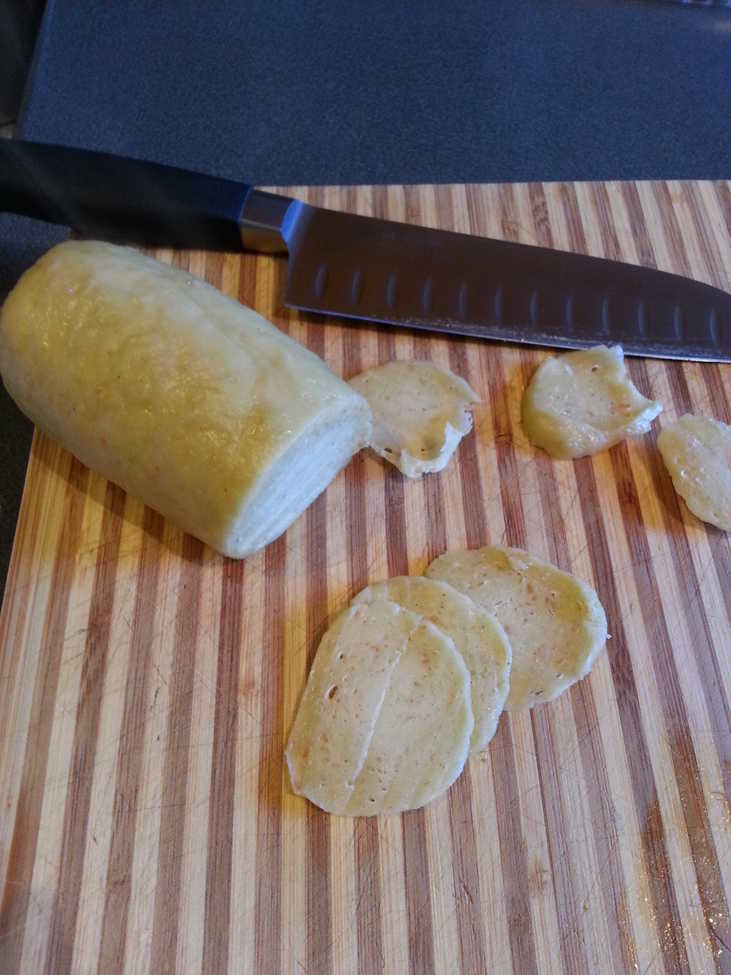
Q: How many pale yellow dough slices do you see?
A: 6